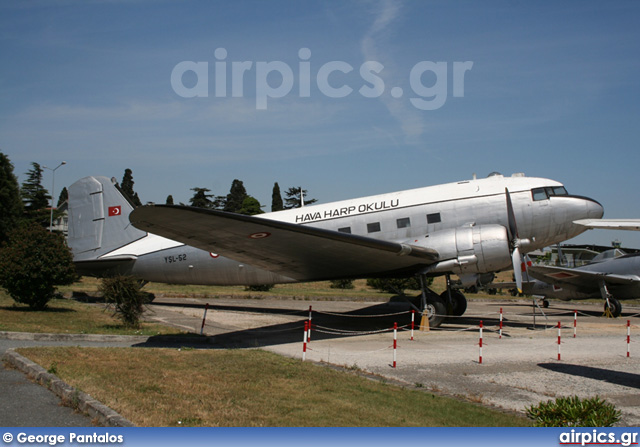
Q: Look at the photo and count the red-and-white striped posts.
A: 10